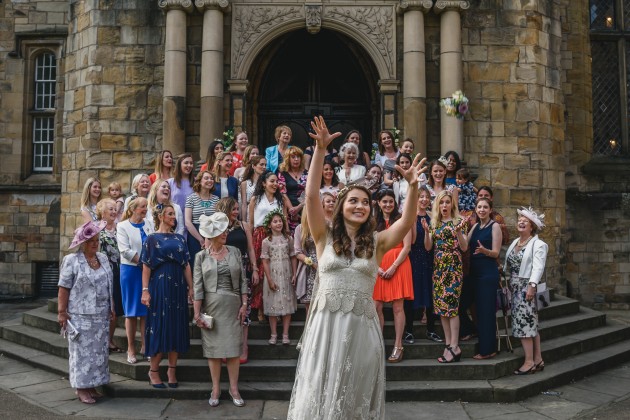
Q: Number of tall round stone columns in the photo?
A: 4